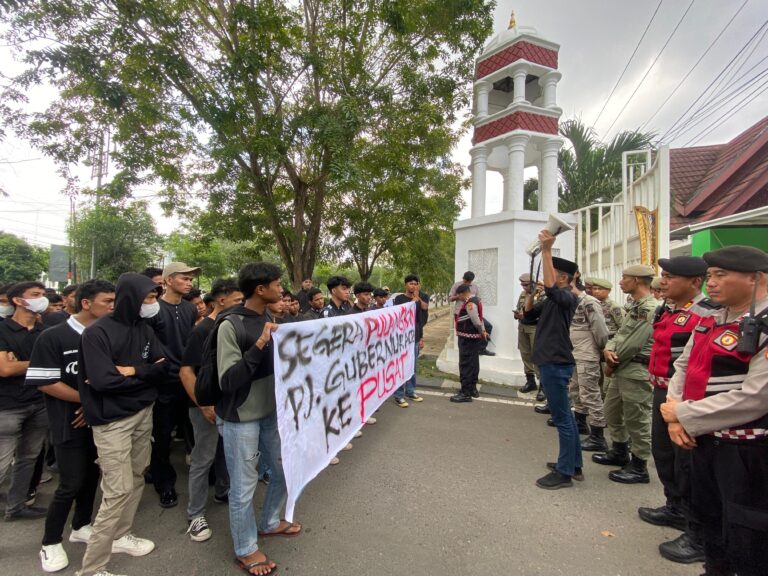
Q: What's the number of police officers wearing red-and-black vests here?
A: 3